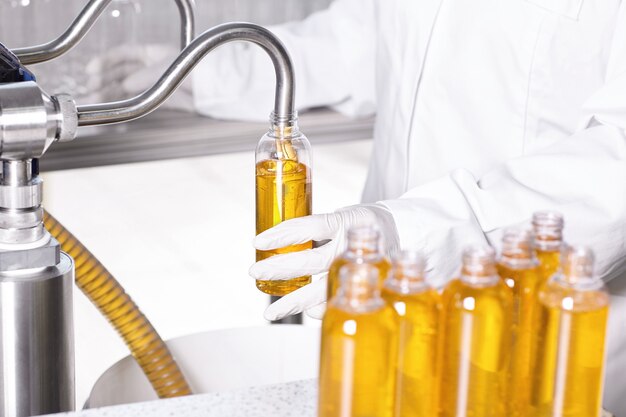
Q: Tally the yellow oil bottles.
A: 8